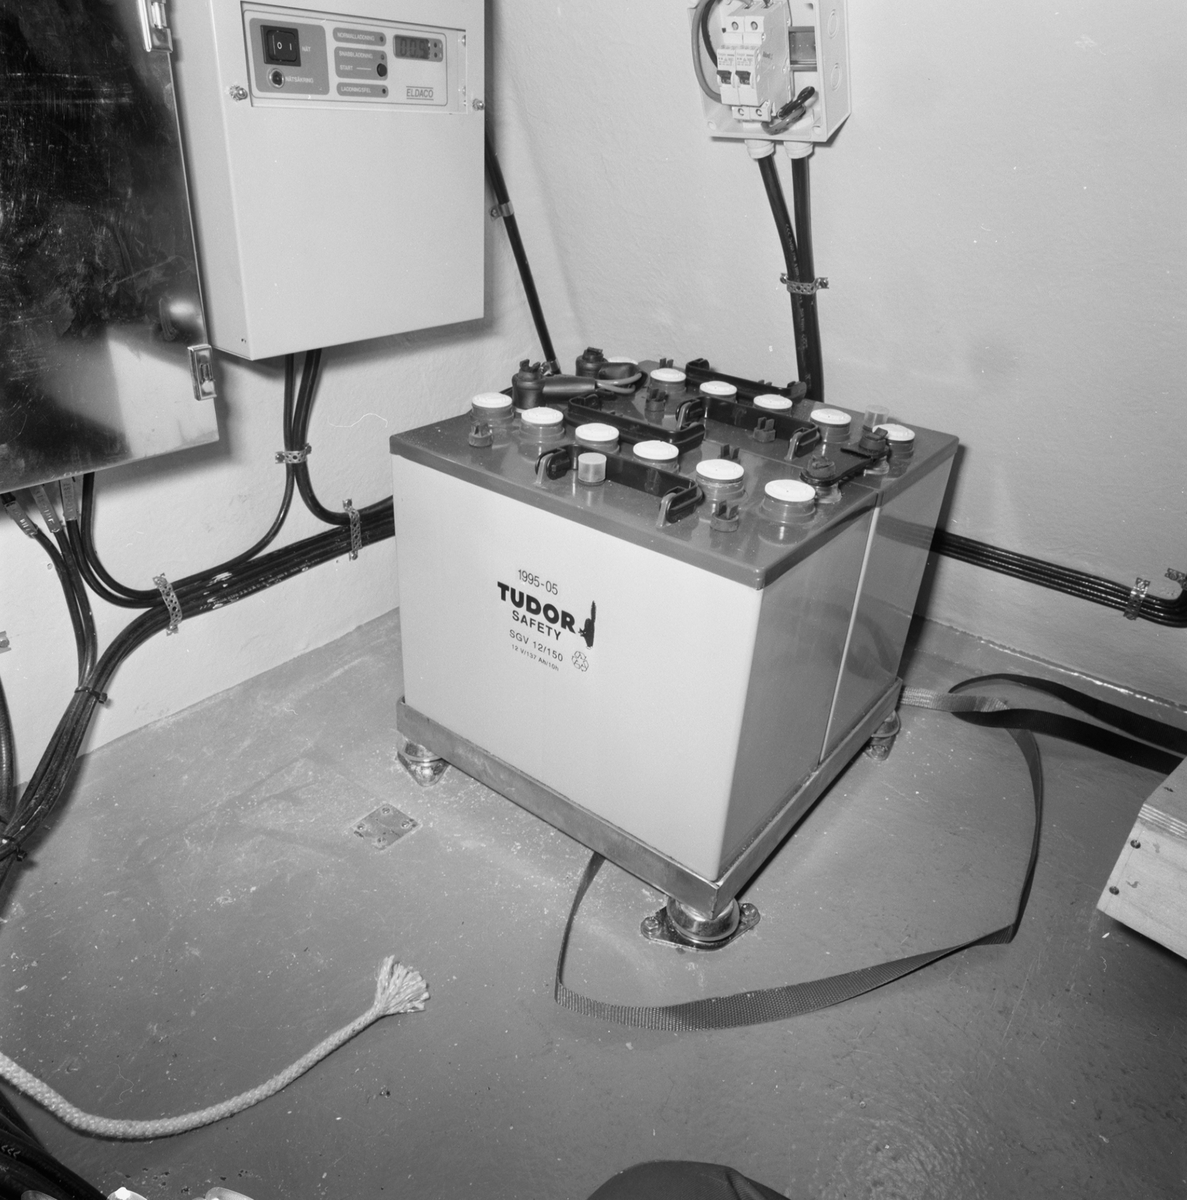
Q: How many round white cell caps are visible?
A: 12